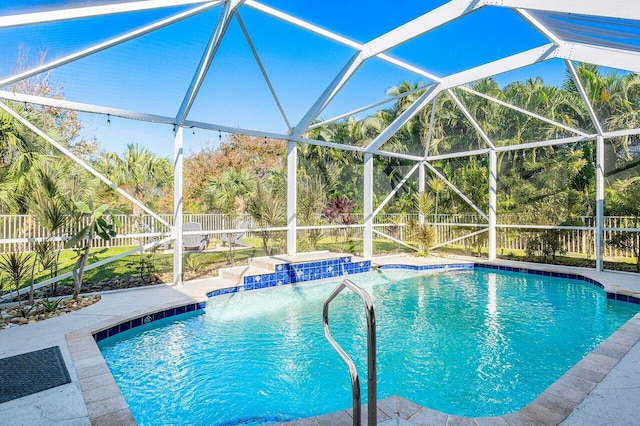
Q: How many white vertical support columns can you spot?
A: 6